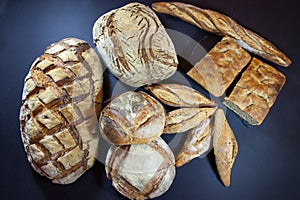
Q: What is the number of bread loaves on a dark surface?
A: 11